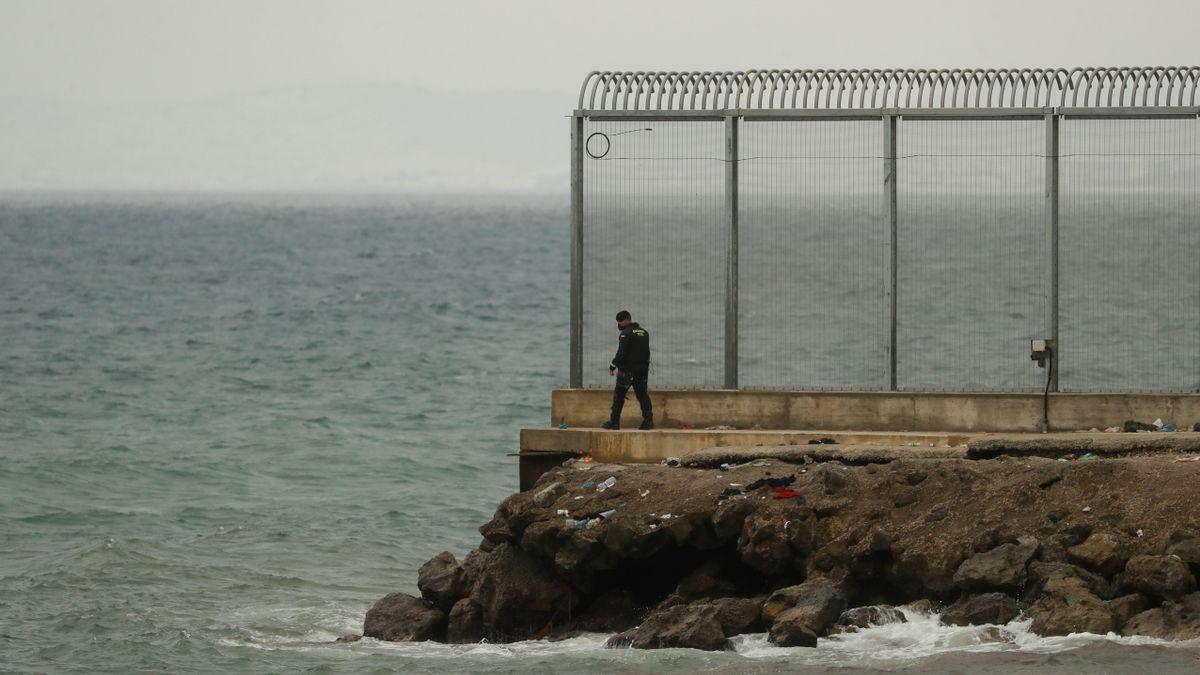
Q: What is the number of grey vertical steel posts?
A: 4